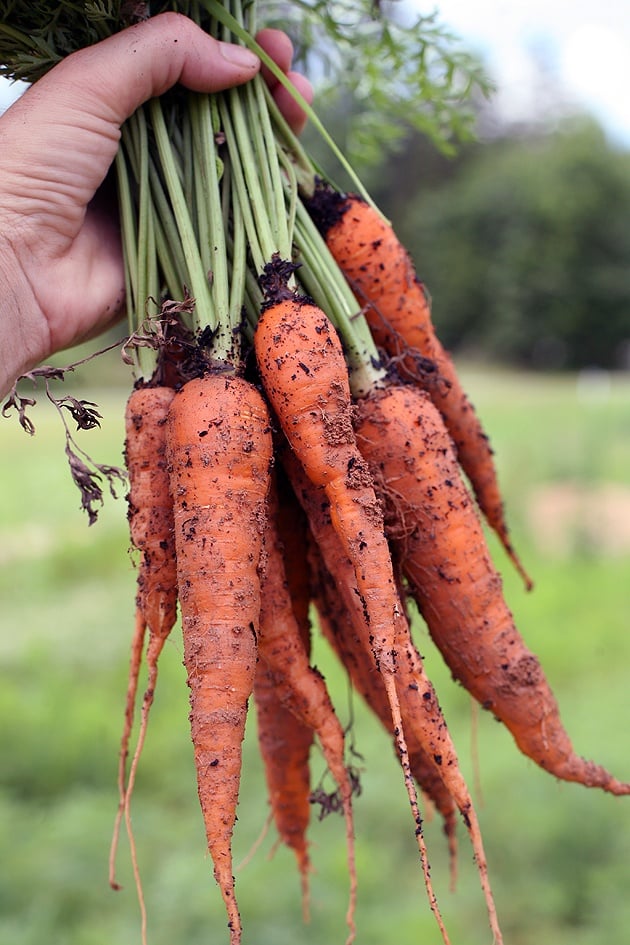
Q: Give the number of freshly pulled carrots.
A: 9